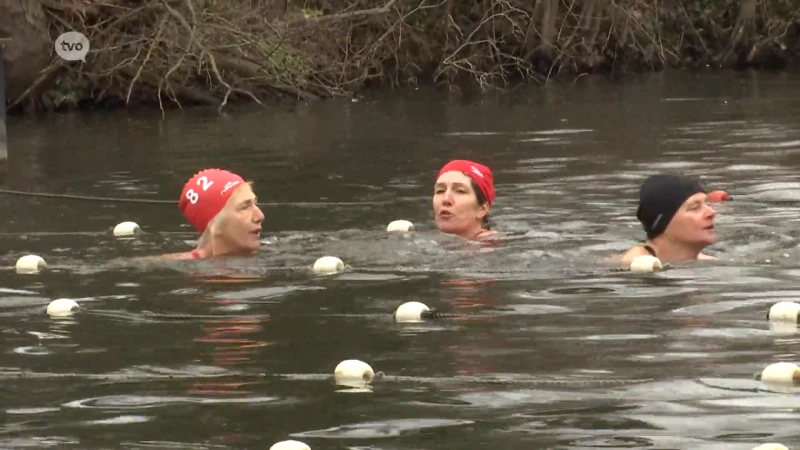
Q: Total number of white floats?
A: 12